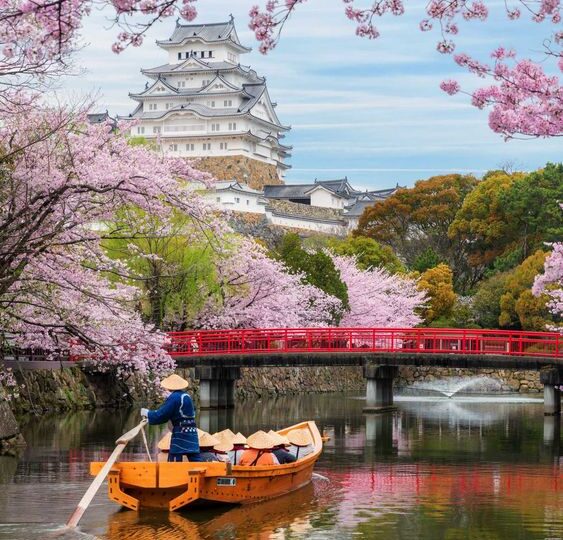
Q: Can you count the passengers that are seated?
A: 7